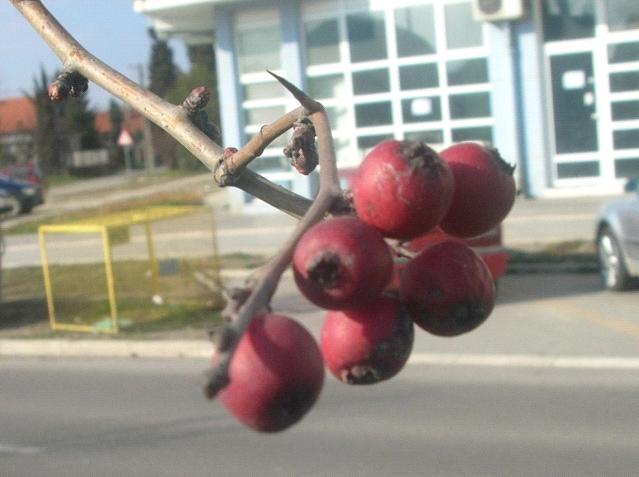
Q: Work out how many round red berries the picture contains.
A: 6